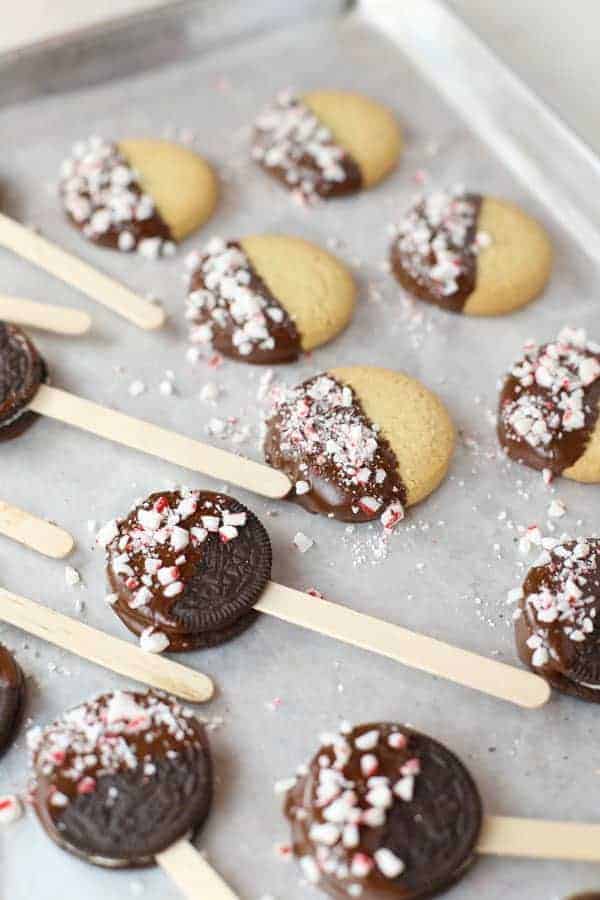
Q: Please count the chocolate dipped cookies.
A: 12